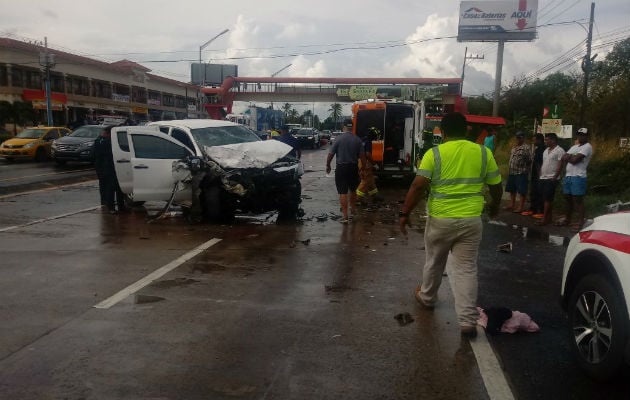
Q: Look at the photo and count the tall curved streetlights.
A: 2